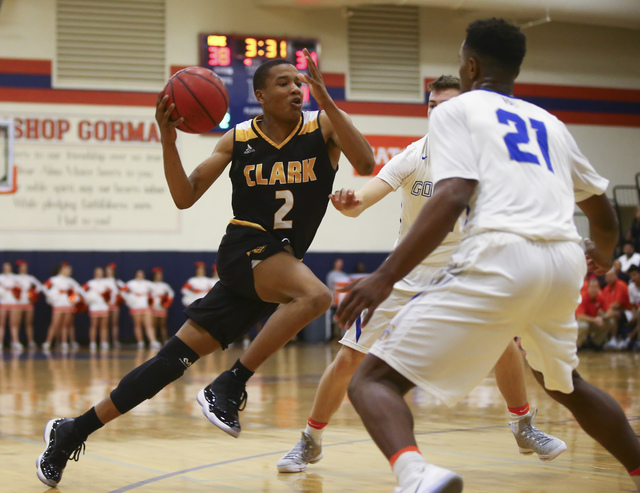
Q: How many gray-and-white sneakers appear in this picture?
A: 2